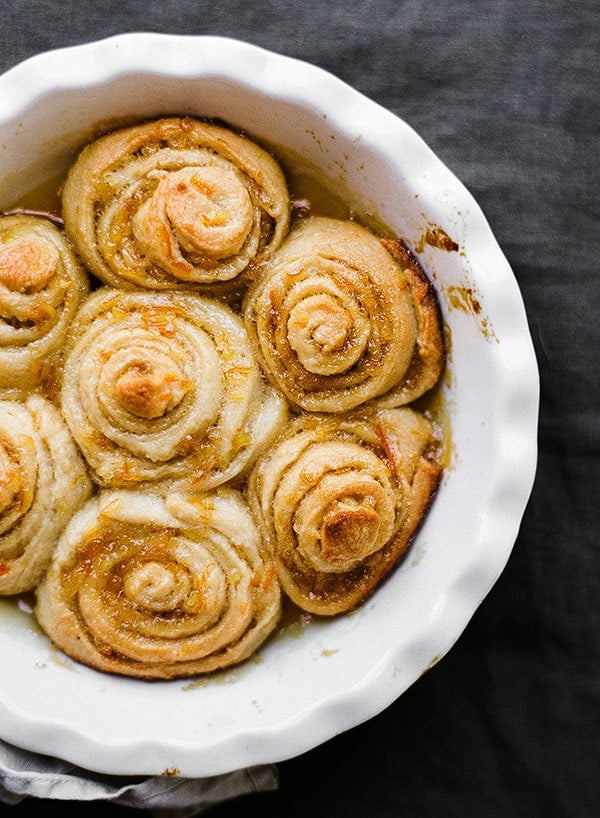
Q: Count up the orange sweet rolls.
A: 7